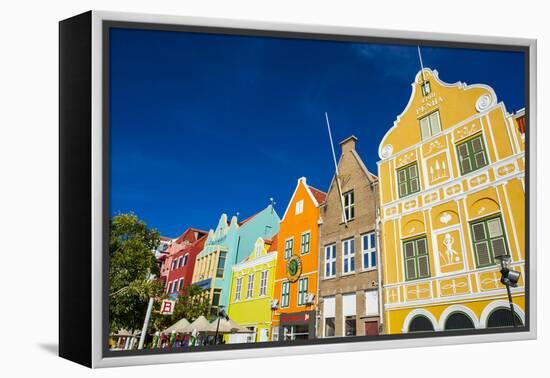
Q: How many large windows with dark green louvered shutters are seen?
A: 4